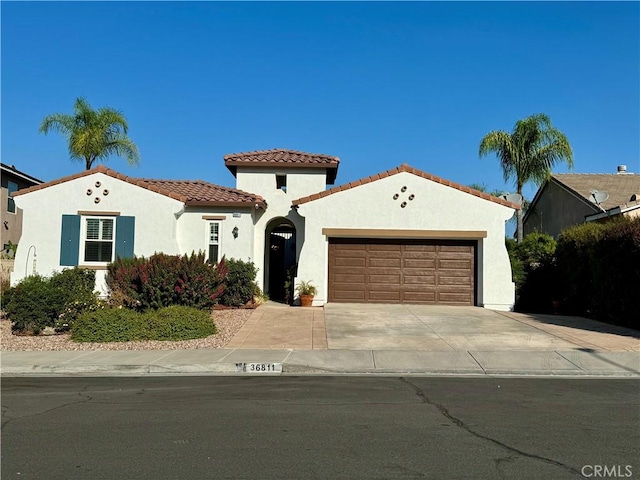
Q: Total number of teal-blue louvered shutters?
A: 2